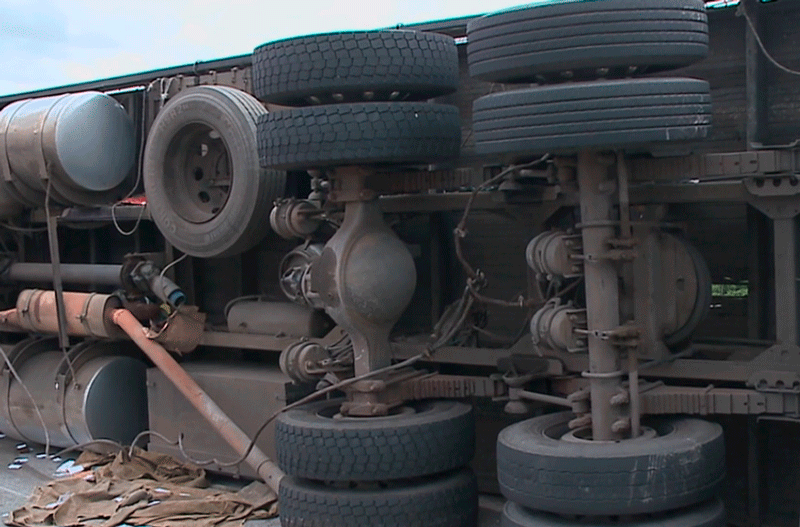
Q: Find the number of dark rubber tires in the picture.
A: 9